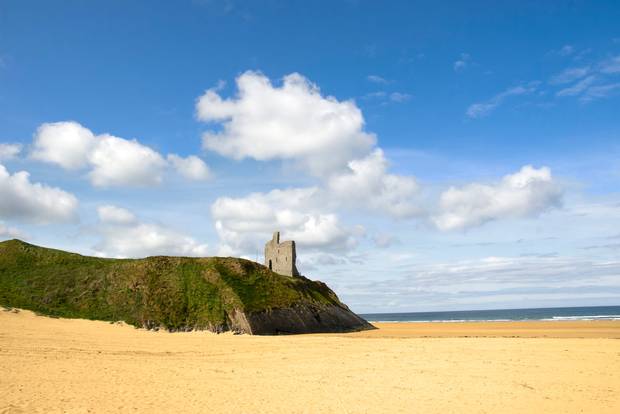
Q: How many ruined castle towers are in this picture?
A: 1